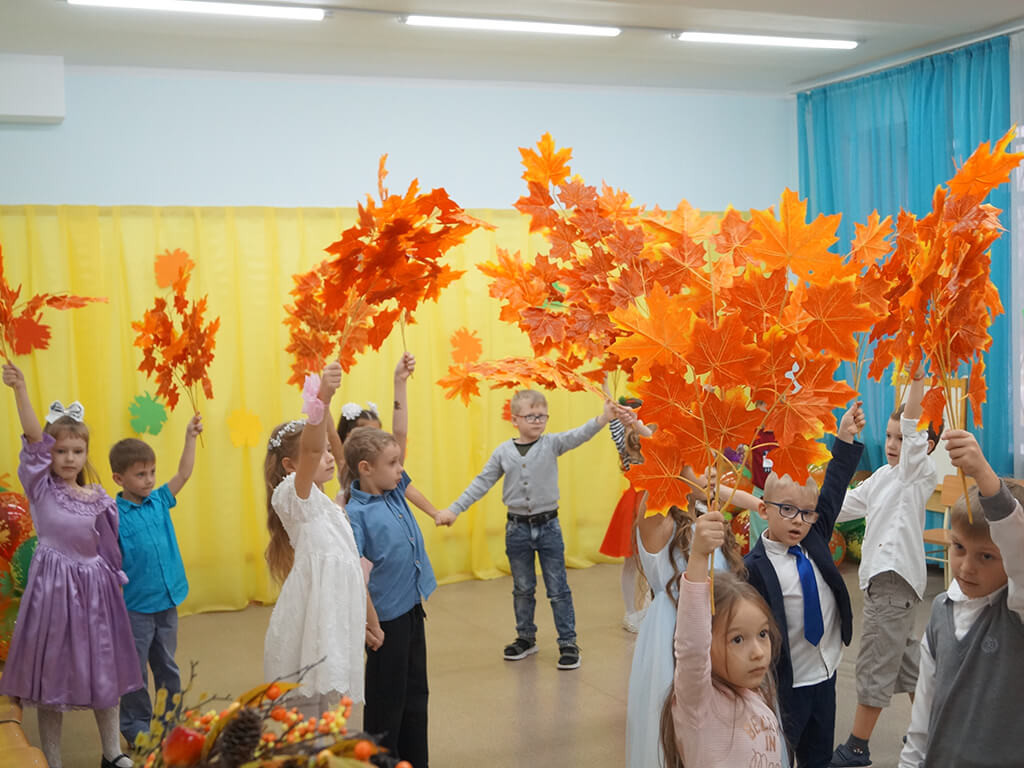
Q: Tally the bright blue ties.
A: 1